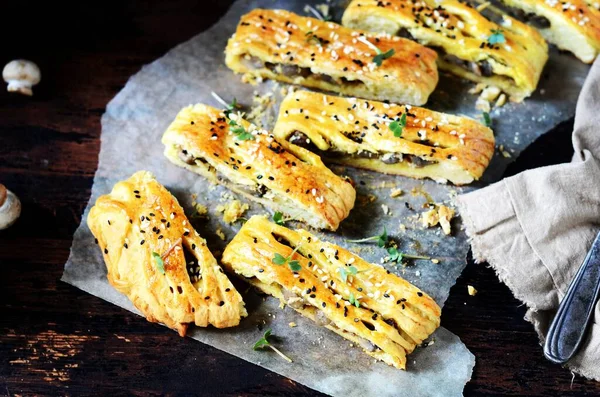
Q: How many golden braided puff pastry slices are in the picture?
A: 7